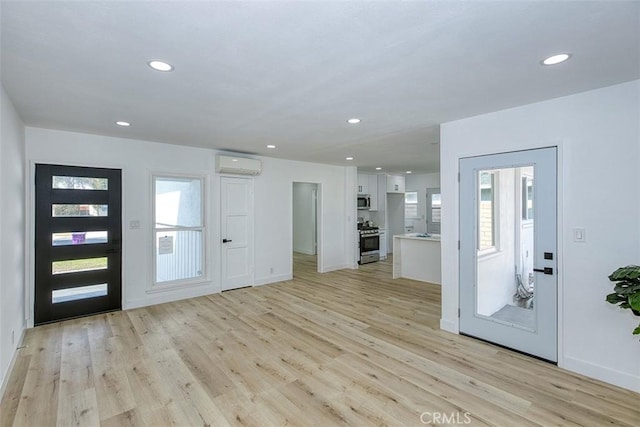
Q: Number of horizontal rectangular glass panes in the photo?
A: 5